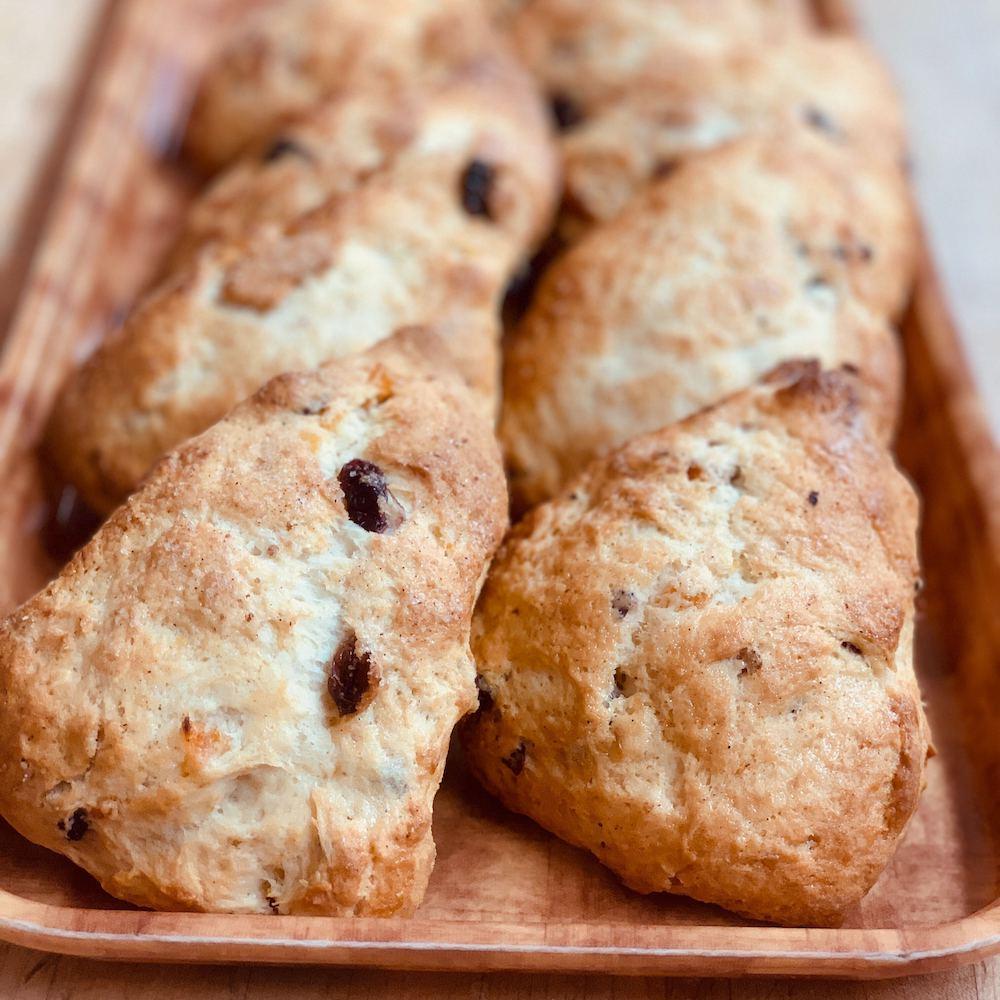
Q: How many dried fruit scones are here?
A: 8